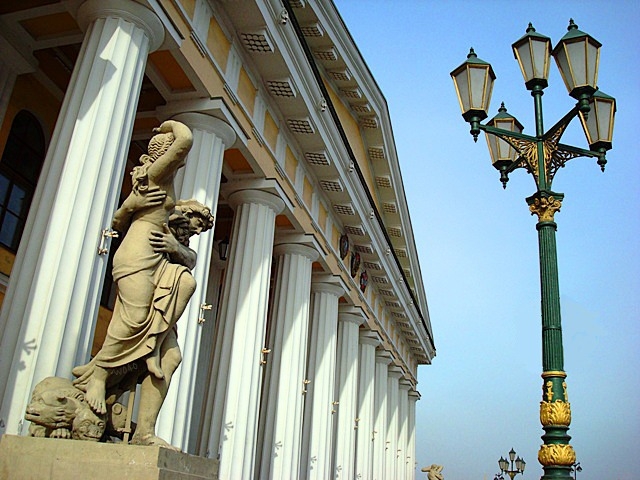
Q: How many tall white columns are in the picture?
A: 11